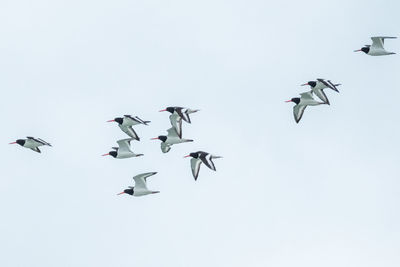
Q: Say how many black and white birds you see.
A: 10